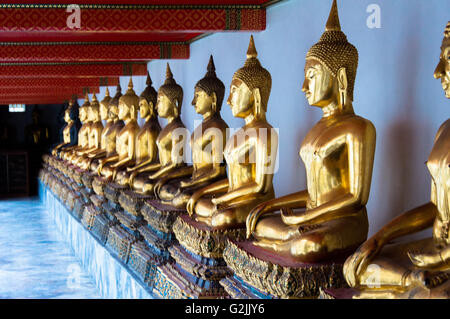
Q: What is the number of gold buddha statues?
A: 12